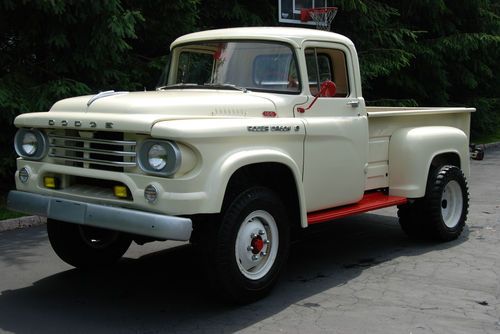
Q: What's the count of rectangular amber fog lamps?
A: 2